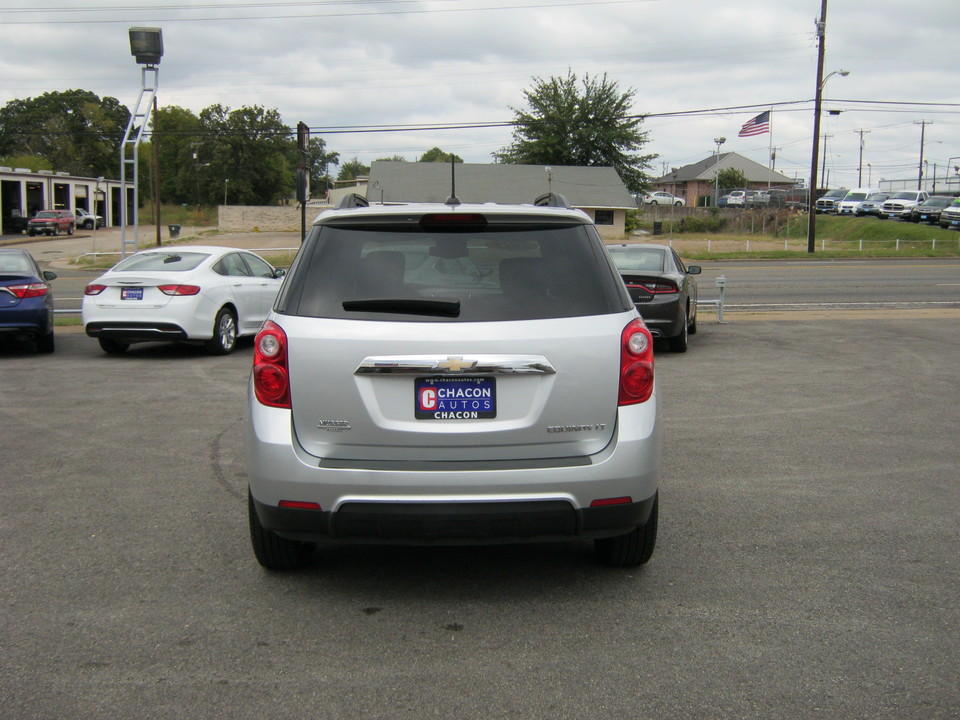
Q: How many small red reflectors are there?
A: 2